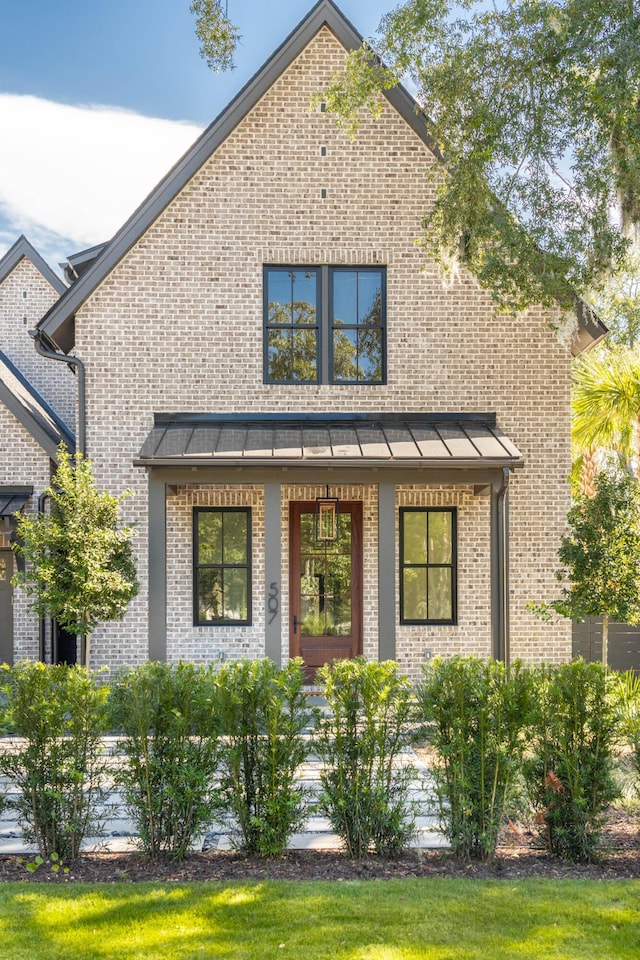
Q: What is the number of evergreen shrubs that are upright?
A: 6